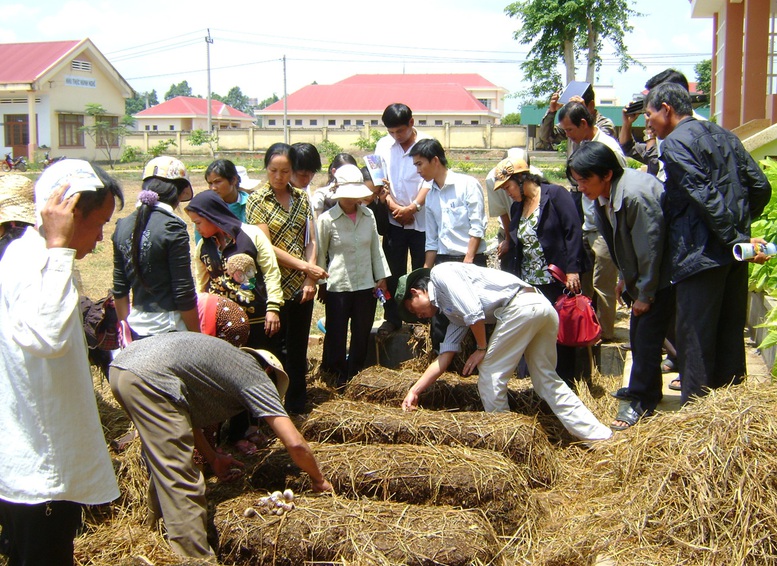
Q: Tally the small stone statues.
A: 0